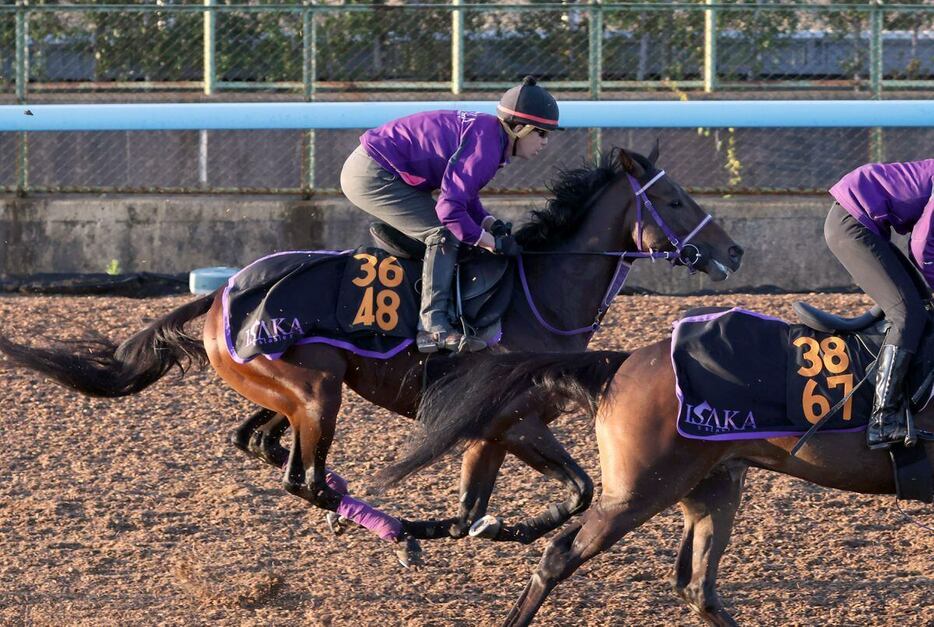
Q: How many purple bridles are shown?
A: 1